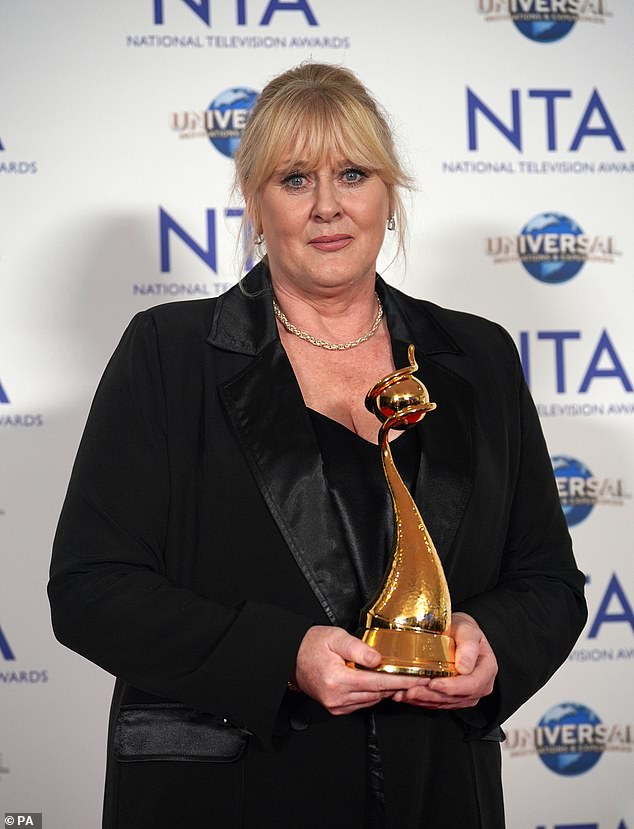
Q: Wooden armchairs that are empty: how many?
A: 0